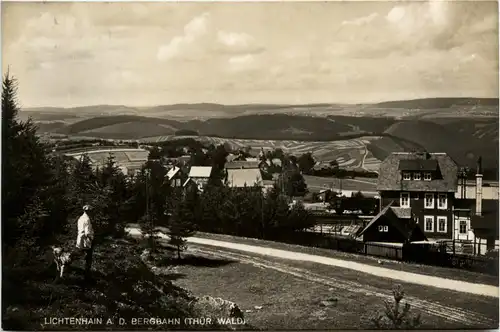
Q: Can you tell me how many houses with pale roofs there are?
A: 3